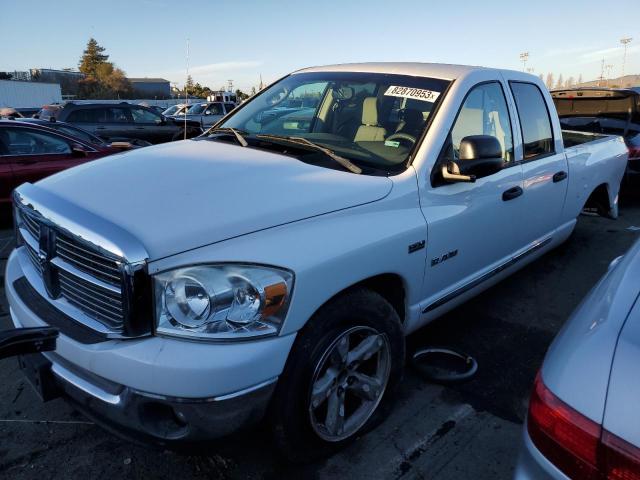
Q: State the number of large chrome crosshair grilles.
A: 1